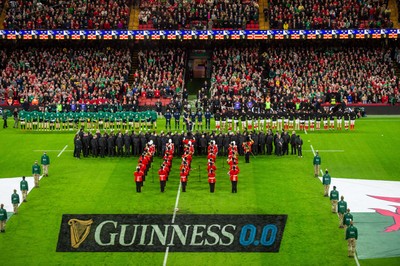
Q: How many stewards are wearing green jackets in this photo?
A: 11